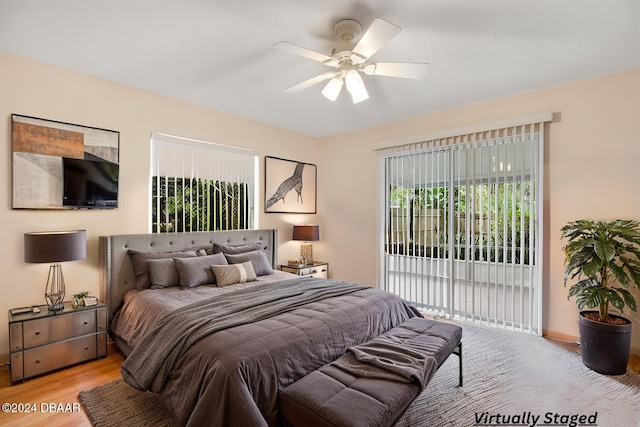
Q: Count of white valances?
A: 2